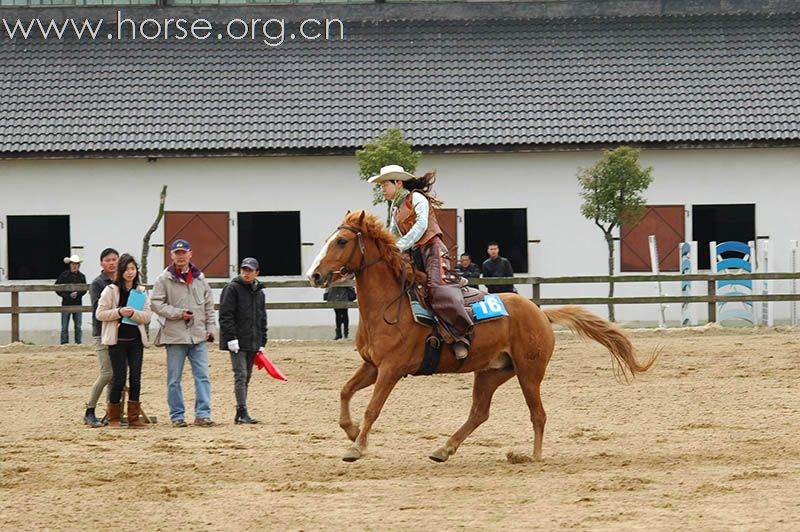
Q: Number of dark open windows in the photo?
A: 4